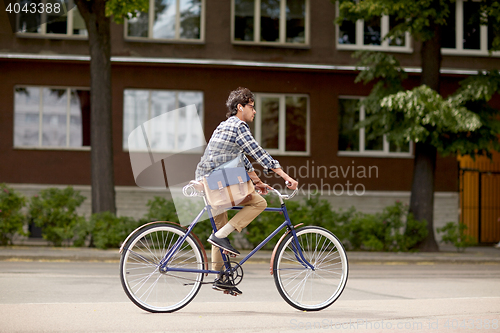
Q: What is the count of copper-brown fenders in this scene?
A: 2